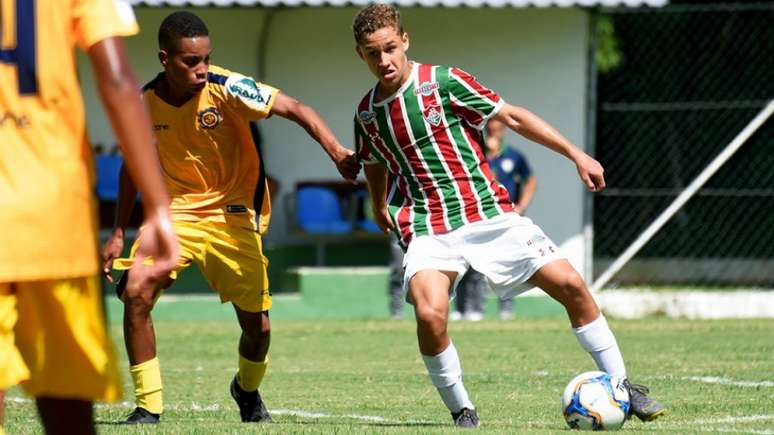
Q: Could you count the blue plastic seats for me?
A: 3